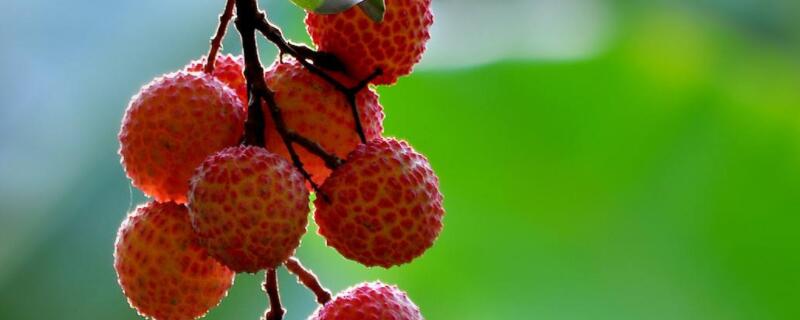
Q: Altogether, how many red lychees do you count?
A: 8